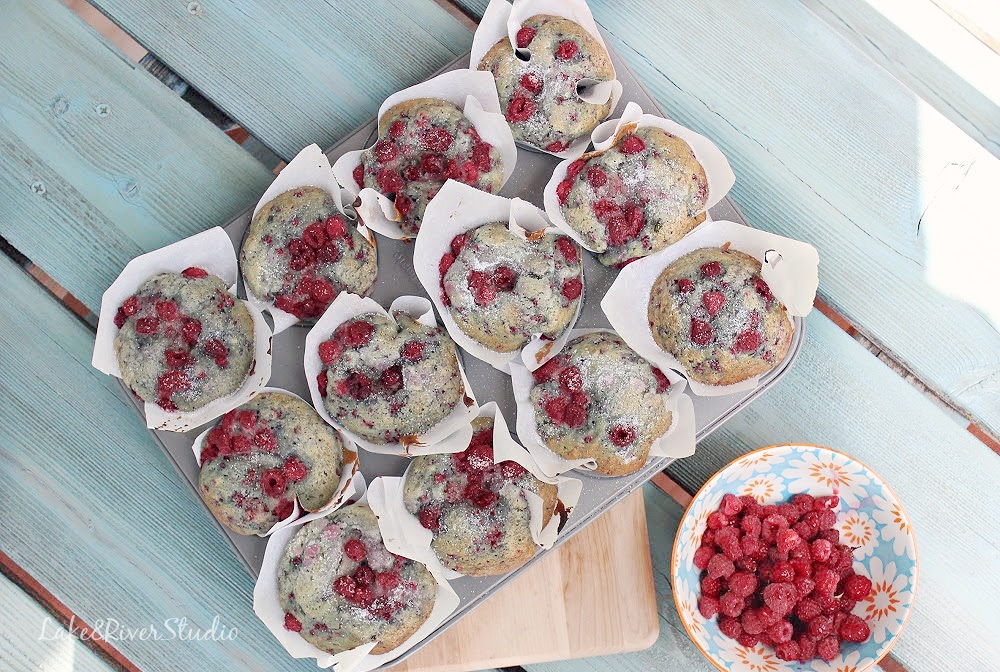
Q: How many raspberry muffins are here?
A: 12